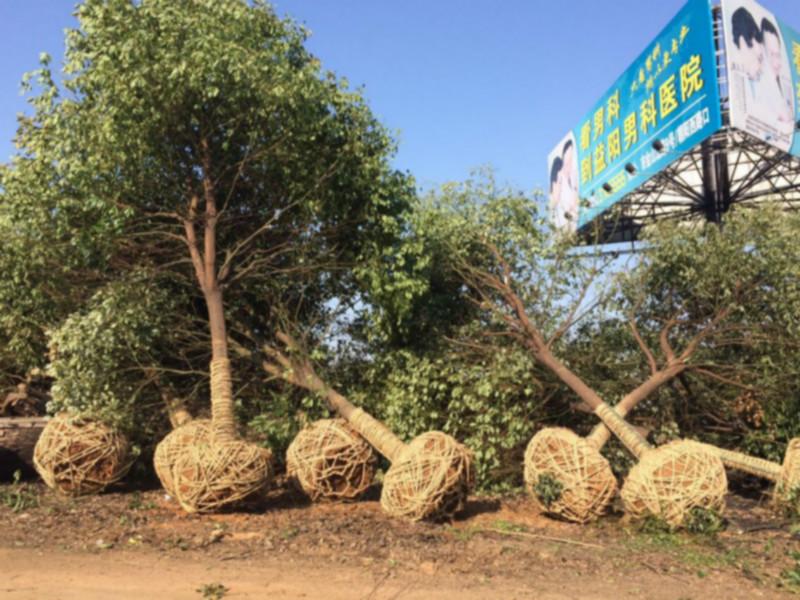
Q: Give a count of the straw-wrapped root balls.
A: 7